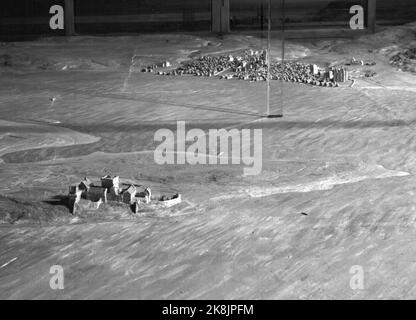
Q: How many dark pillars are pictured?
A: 3